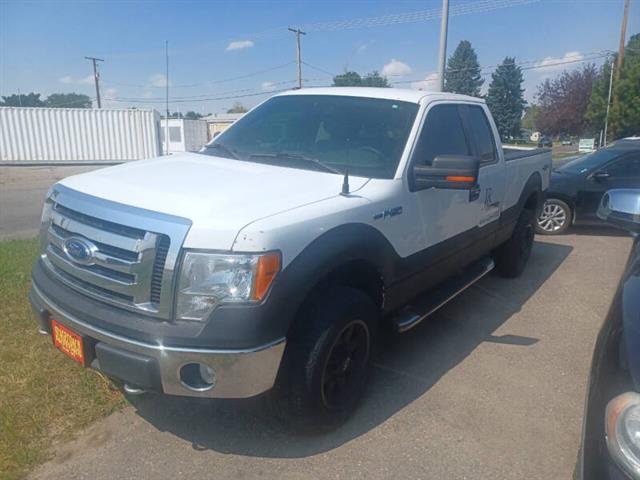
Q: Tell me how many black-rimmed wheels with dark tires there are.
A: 2